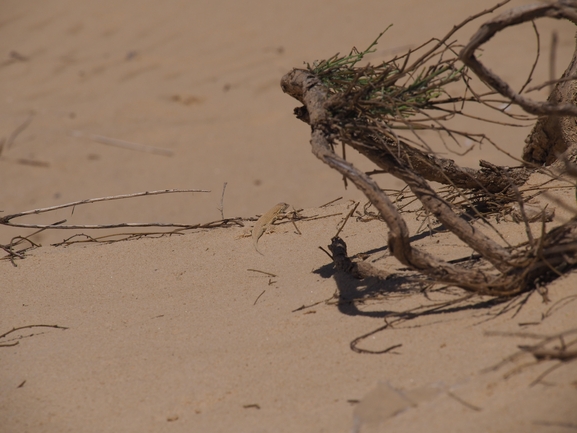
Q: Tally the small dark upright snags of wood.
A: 1